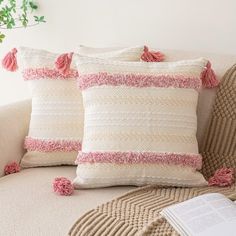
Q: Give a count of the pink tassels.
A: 7